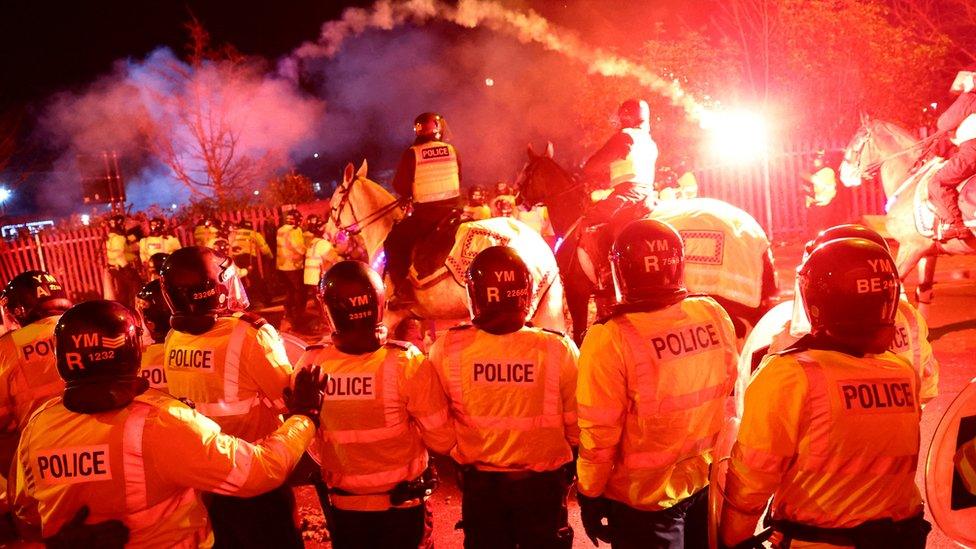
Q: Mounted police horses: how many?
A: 3